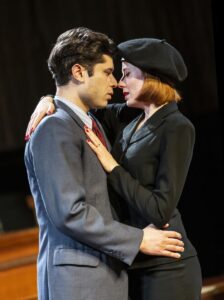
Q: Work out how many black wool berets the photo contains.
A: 1